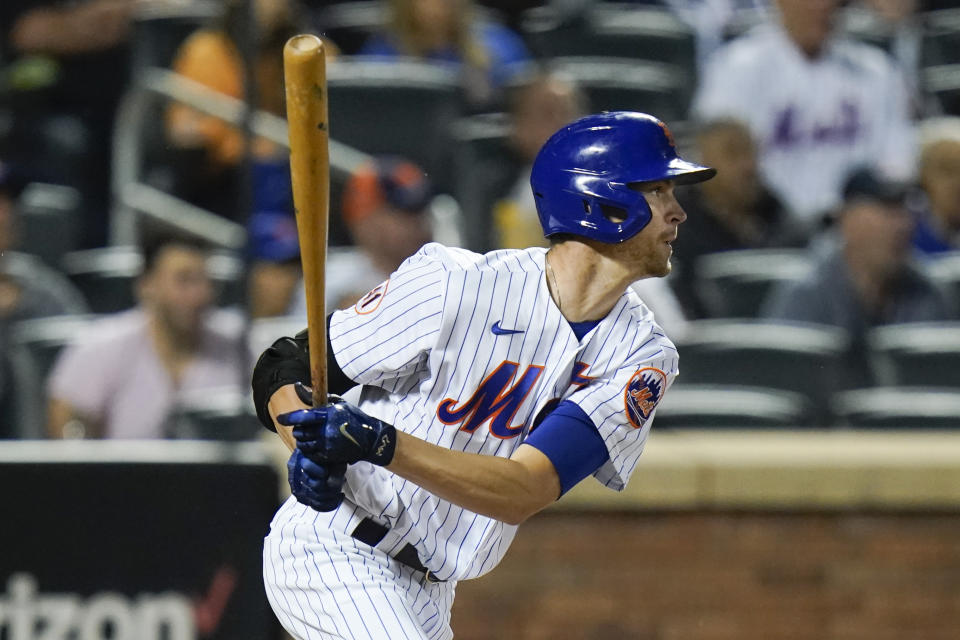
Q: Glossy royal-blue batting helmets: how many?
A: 1